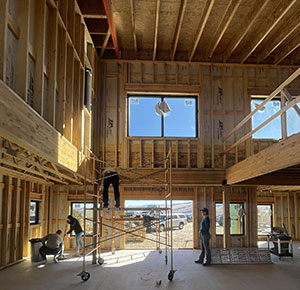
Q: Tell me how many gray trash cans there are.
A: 1